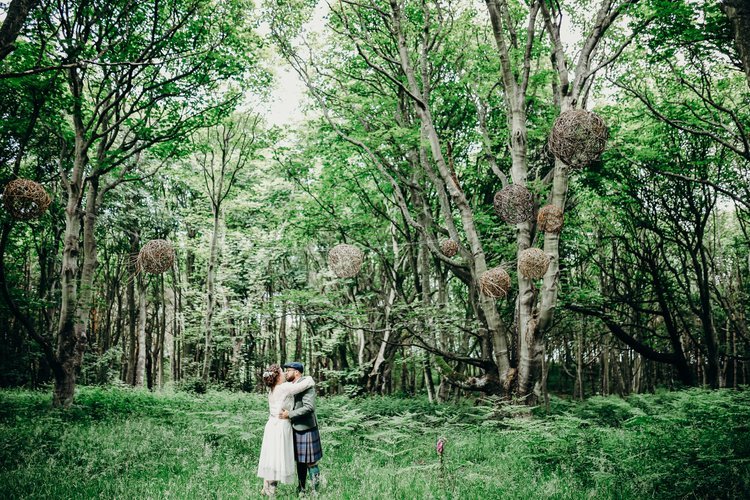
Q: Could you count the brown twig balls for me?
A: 9